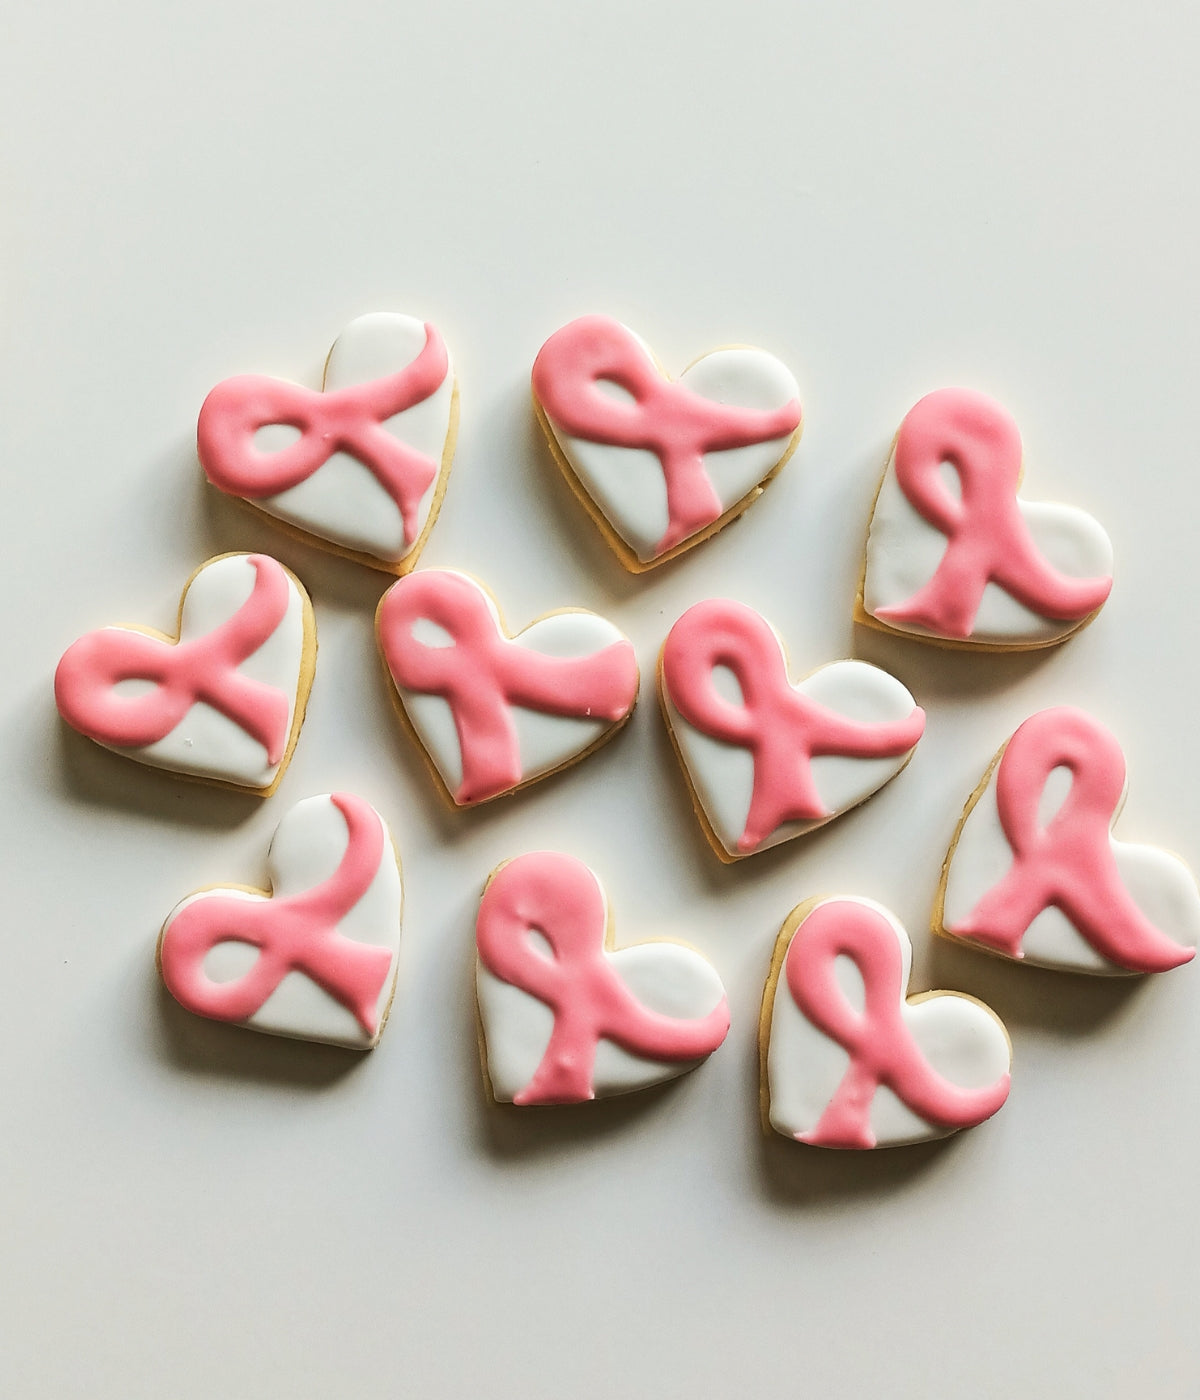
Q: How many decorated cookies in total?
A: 10